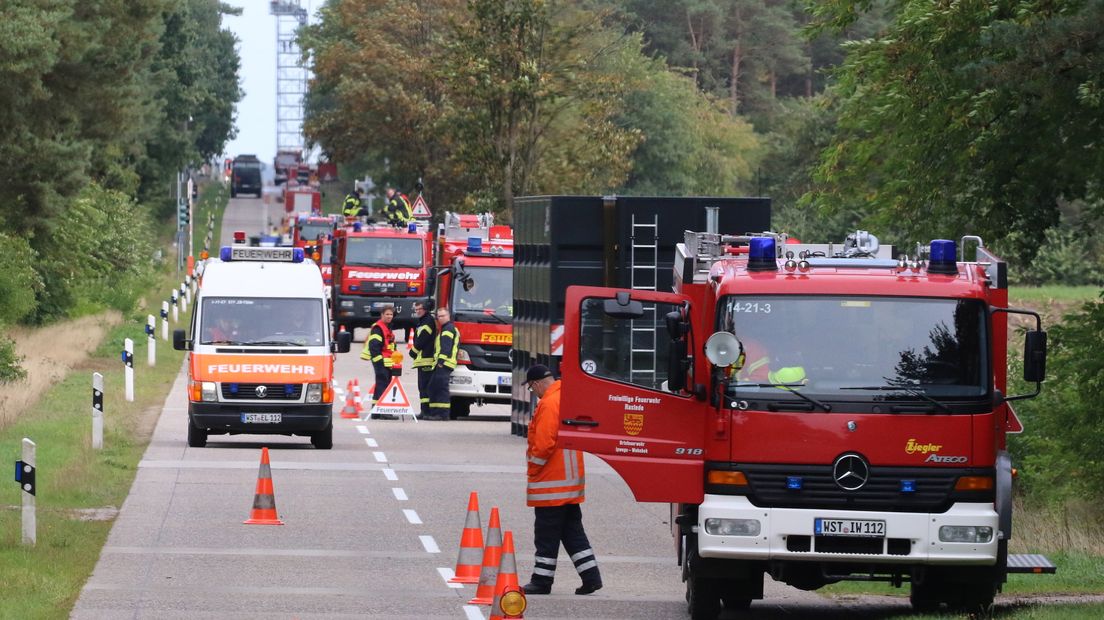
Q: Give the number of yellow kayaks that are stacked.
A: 0